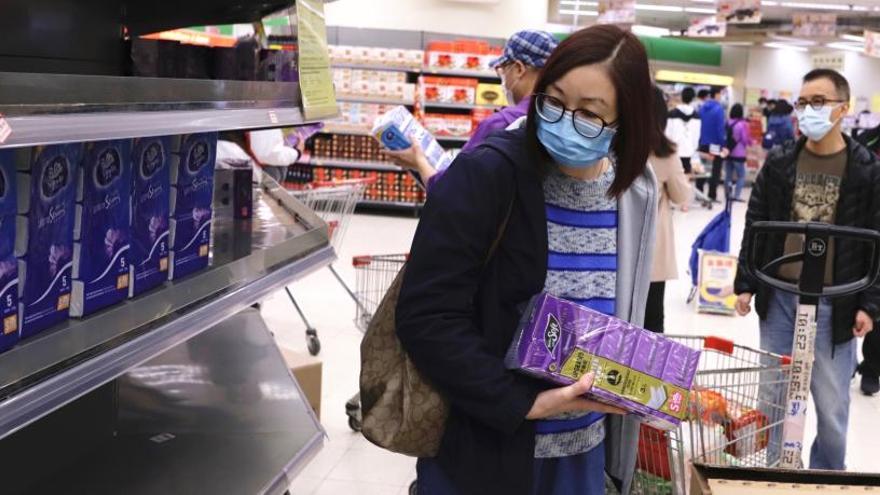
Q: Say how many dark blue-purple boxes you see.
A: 5